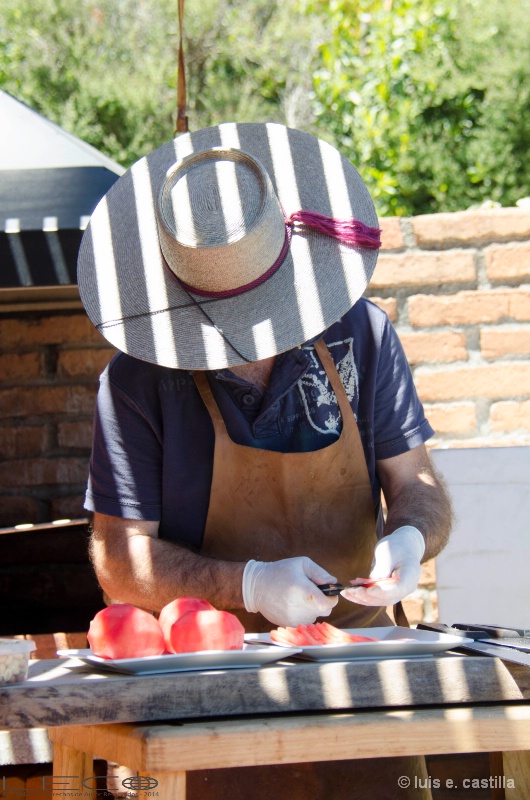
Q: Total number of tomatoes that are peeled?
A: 3